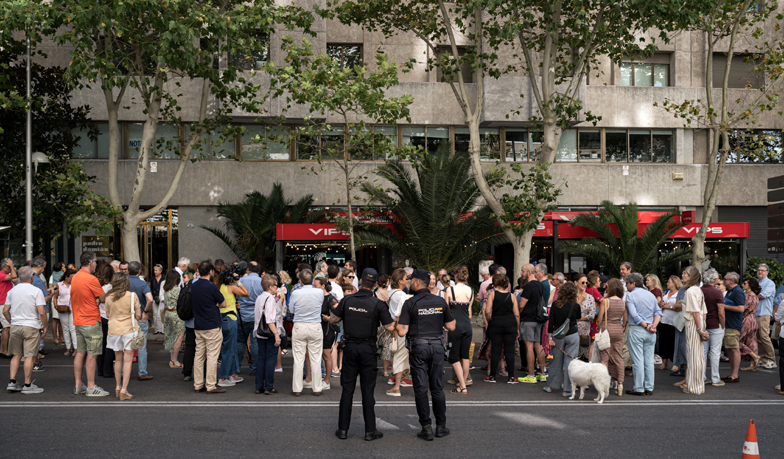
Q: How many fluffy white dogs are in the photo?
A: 1